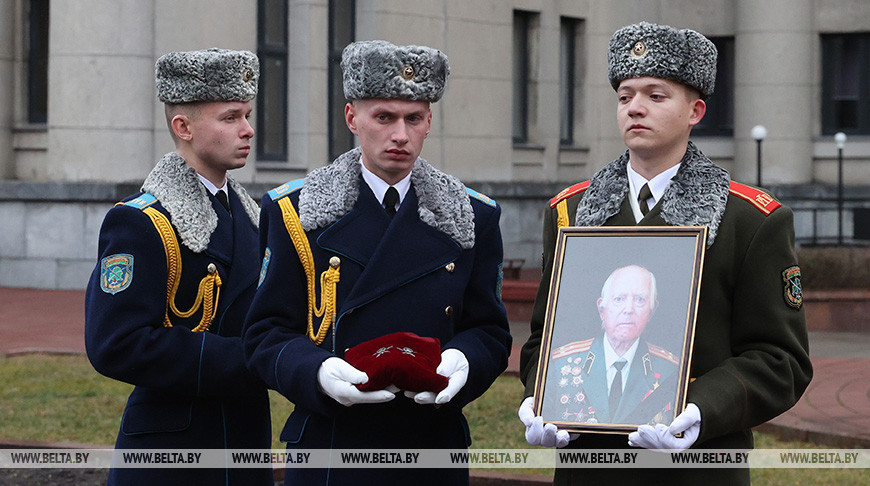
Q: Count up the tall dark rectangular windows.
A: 7